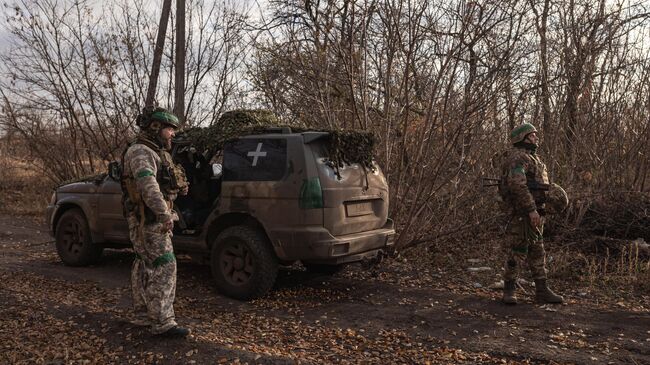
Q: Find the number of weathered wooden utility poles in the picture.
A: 2